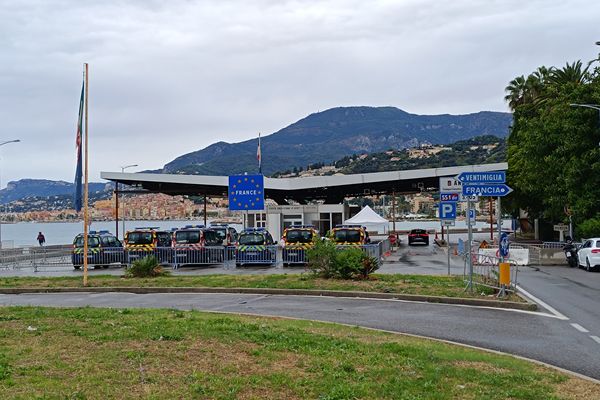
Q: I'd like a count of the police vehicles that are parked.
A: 7